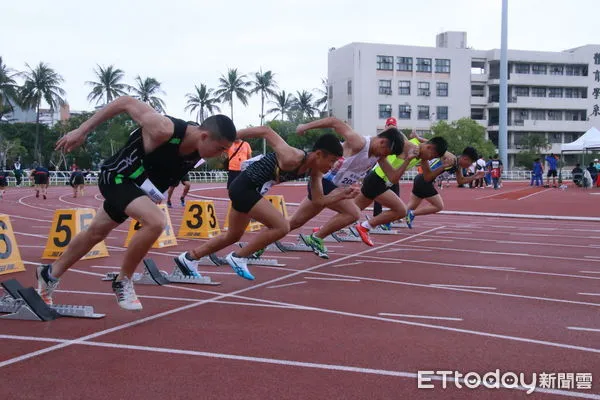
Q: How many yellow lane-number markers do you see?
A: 6